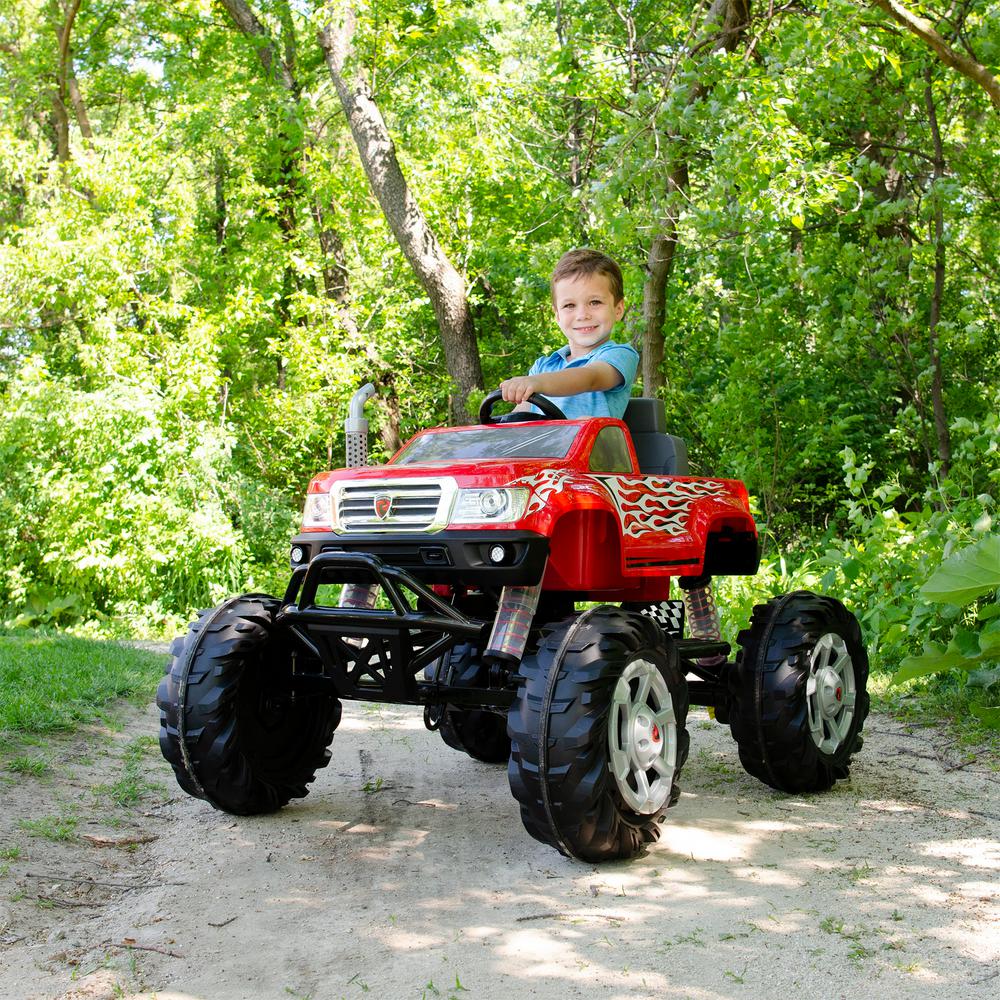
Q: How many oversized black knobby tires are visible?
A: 4